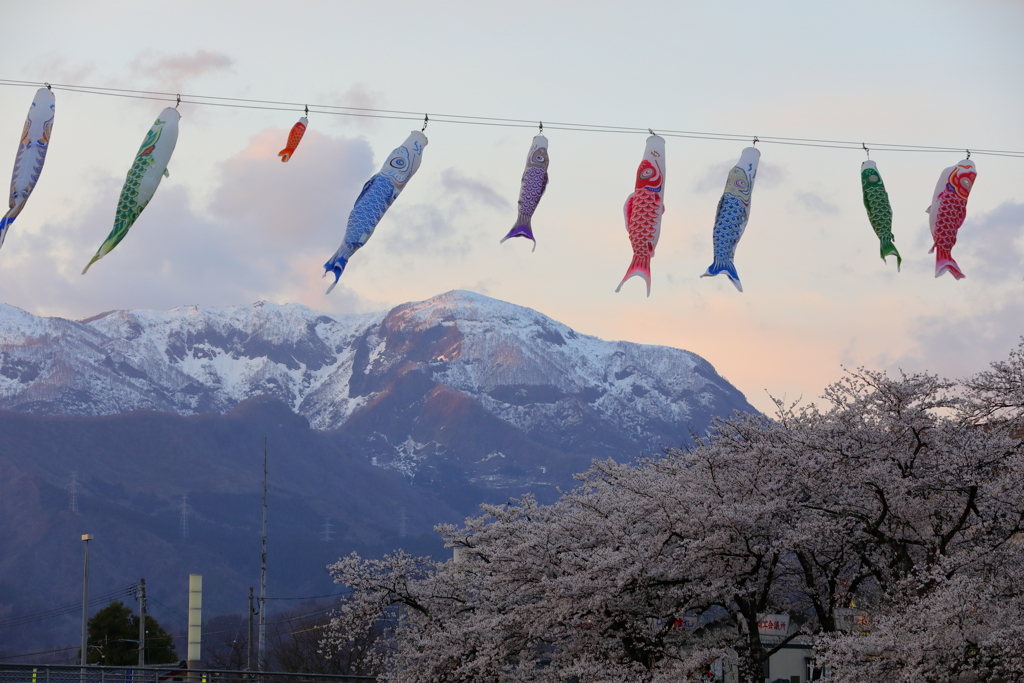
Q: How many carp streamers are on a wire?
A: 9